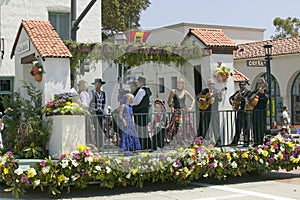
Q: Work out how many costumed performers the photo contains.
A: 10